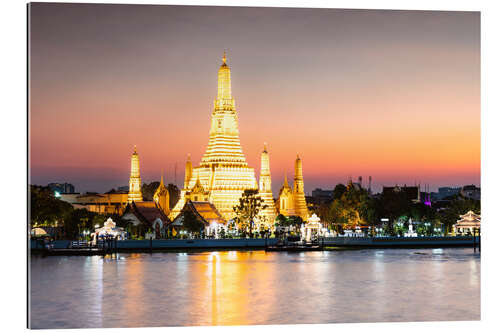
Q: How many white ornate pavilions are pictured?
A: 3